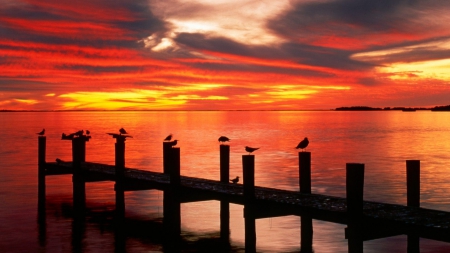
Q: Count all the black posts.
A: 10